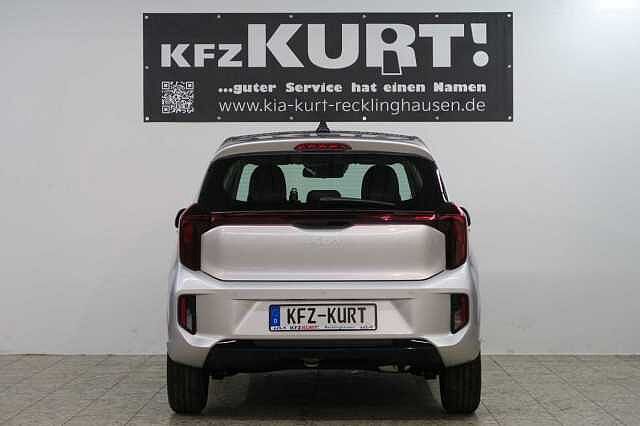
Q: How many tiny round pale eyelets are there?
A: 14